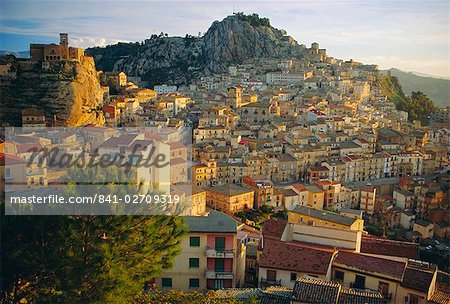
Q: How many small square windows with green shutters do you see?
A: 4